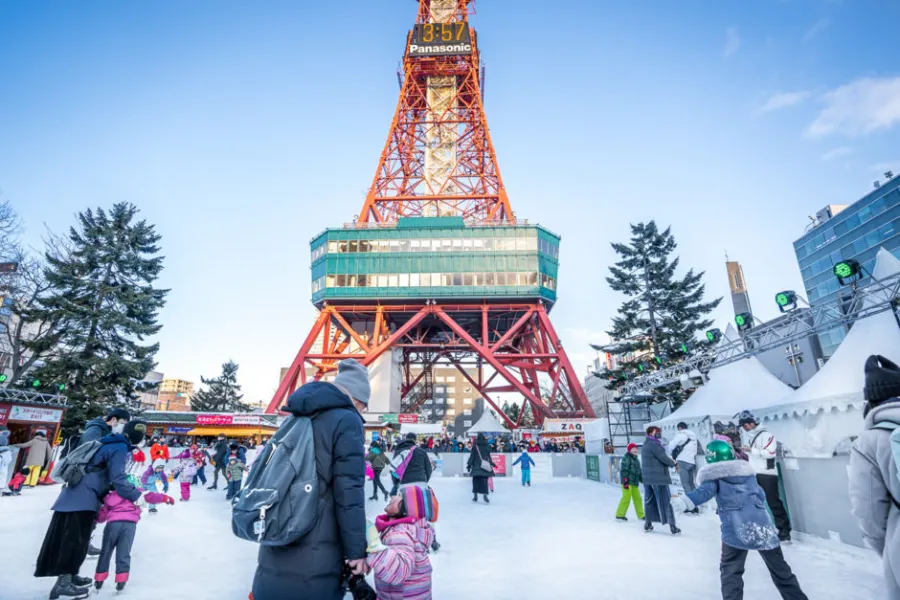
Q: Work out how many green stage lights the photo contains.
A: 11